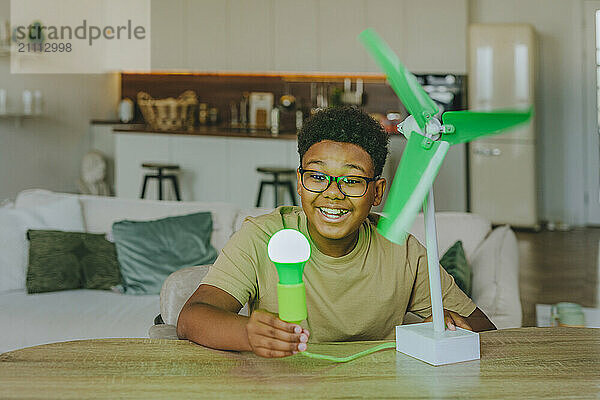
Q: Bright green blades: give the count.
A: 3